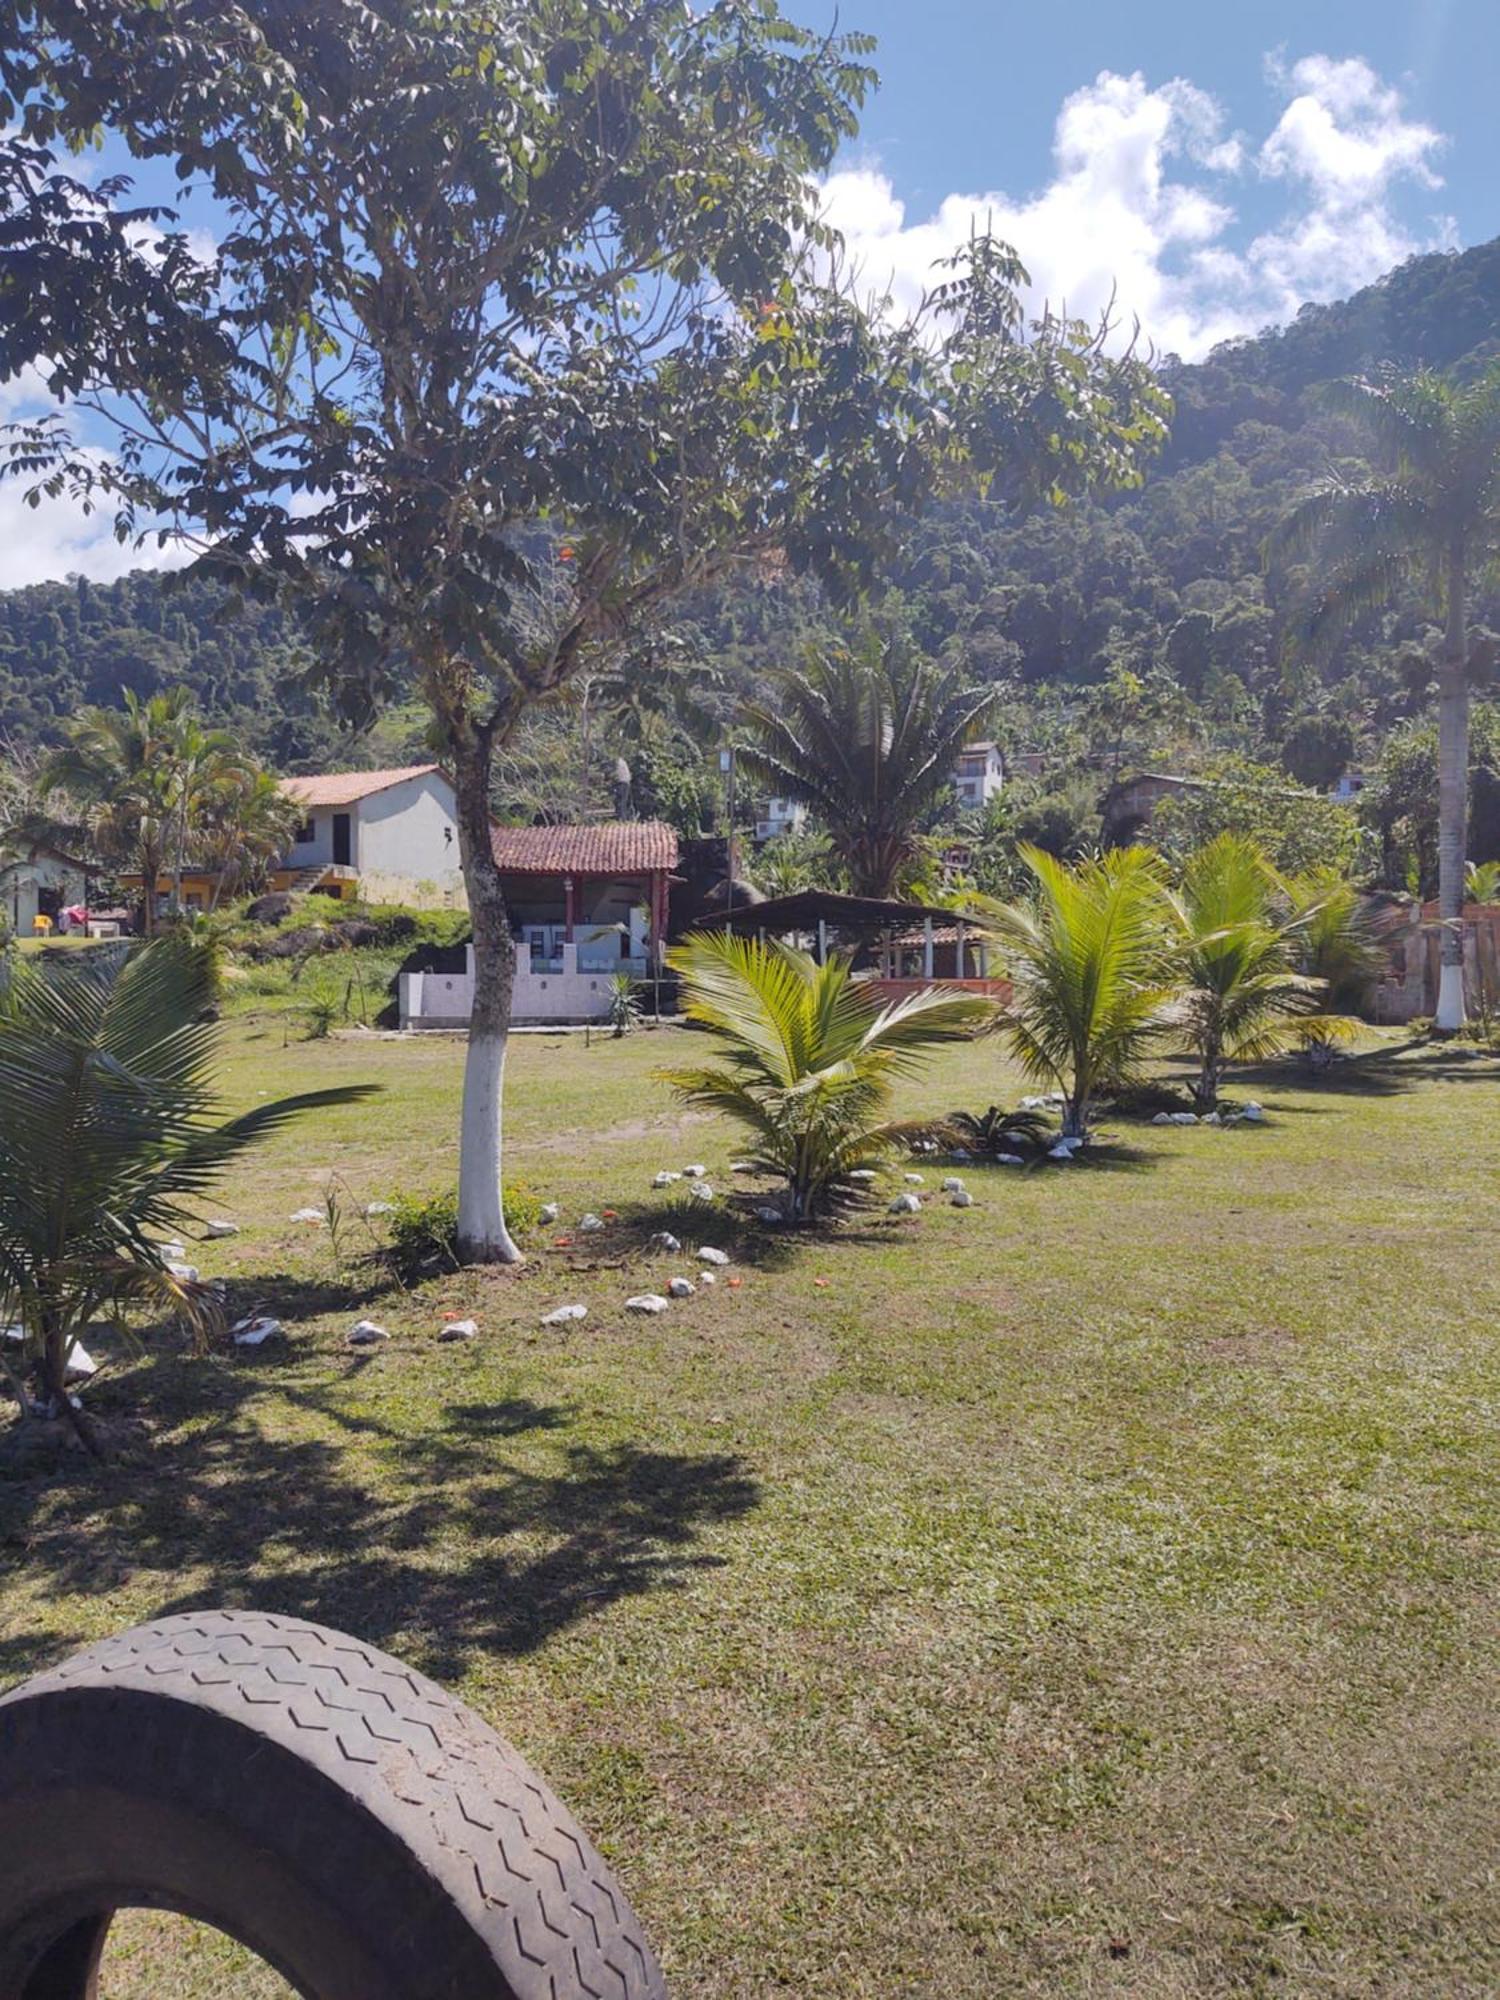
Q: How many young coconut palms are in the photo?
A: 5